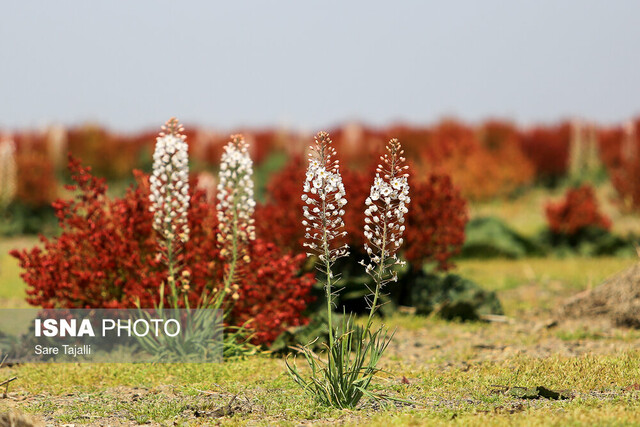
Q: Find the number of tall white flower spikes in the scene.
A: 4